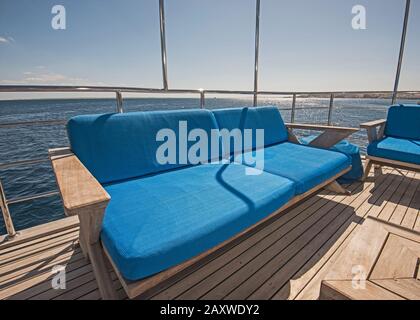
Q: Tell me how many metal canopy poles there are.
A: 3